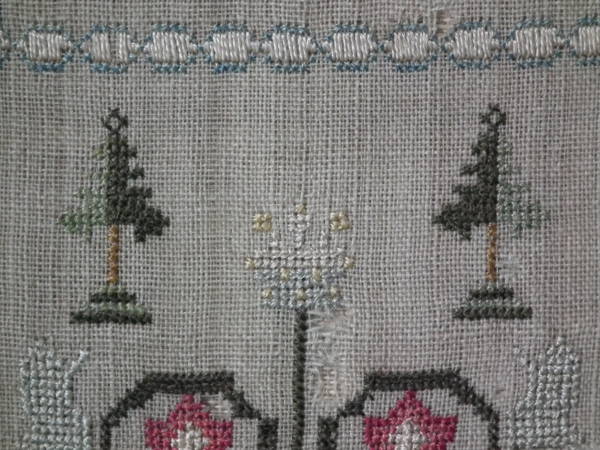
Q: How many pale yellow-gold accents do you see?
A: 10